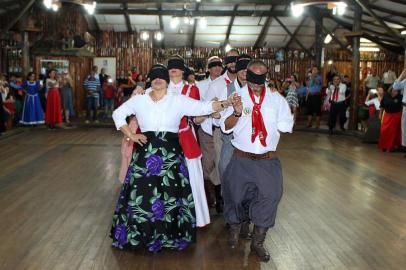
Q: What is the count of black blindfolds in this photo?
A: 6